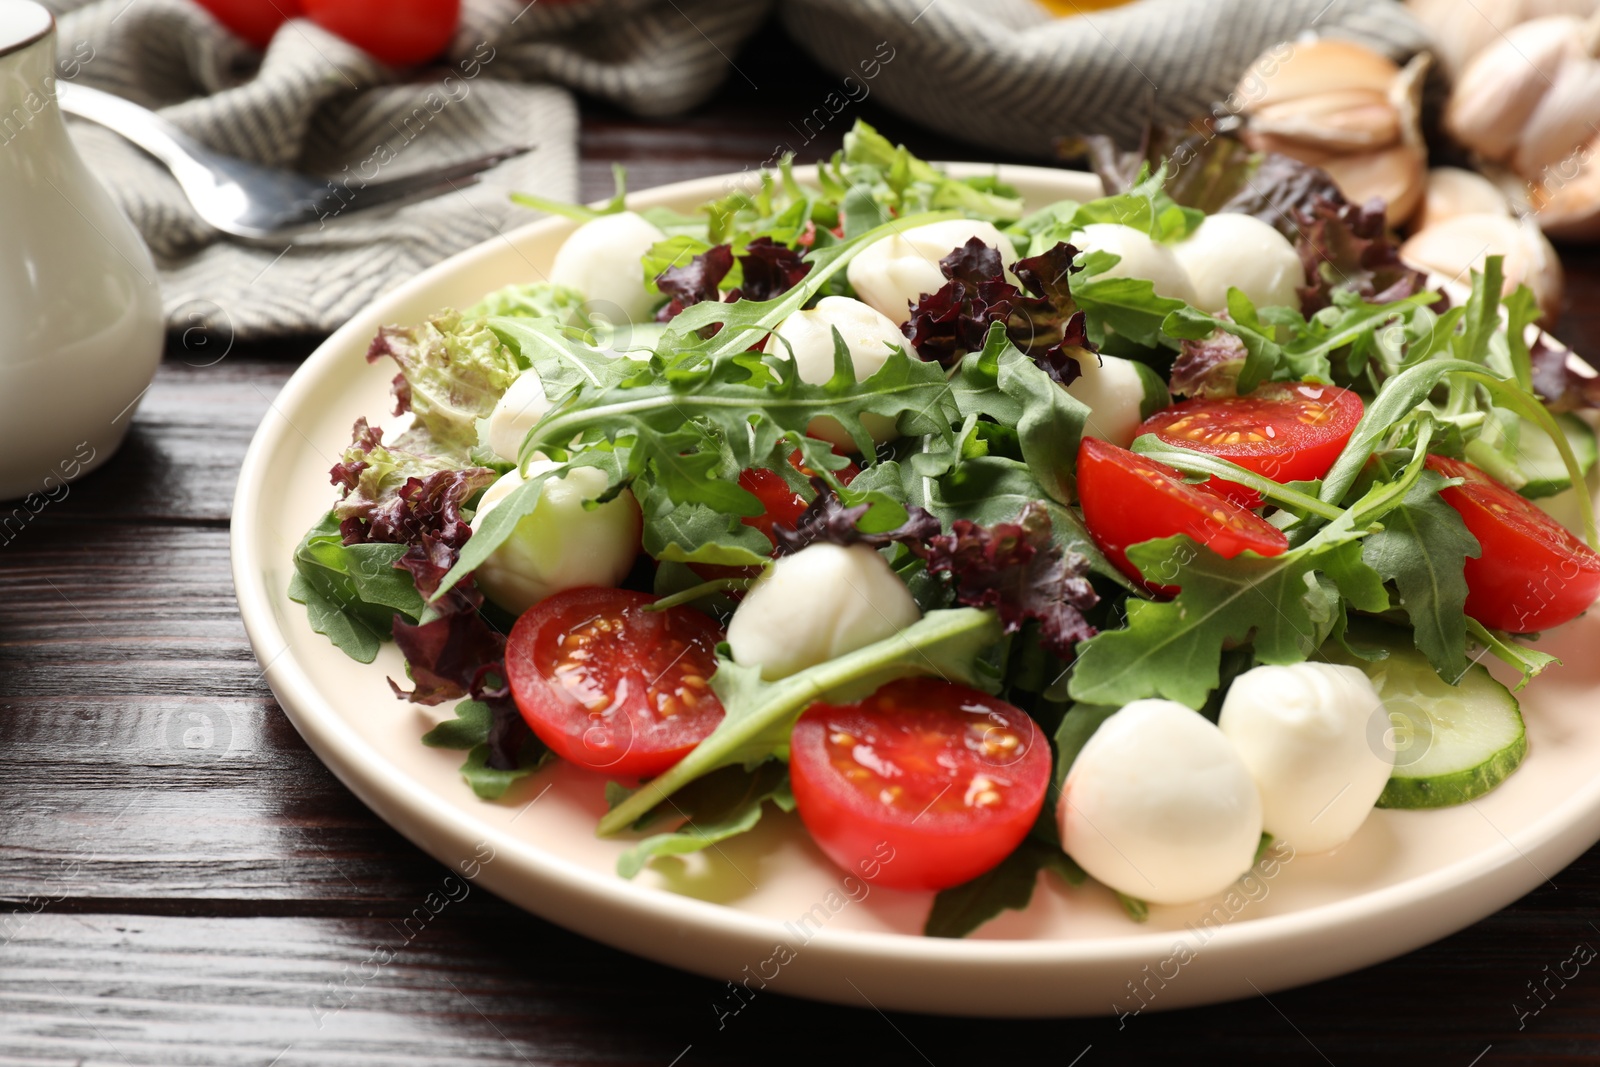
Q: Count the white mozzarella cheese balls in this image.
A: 11